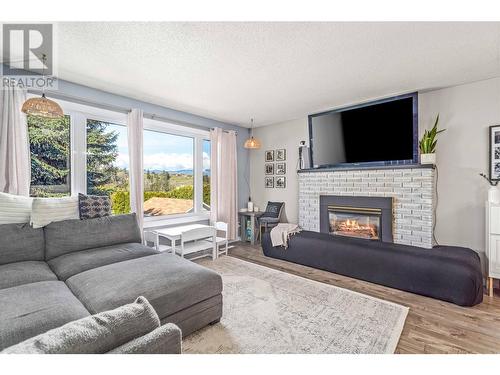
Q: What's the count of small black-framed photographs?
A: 6